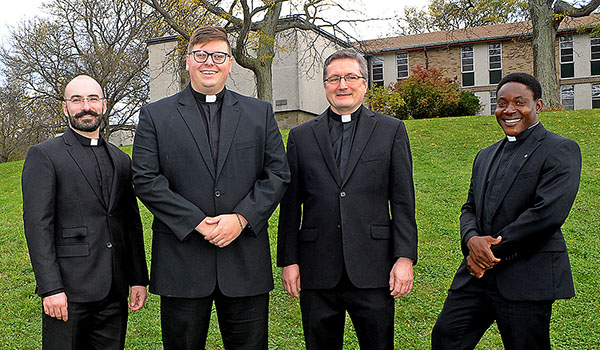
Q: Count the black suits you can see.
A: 4